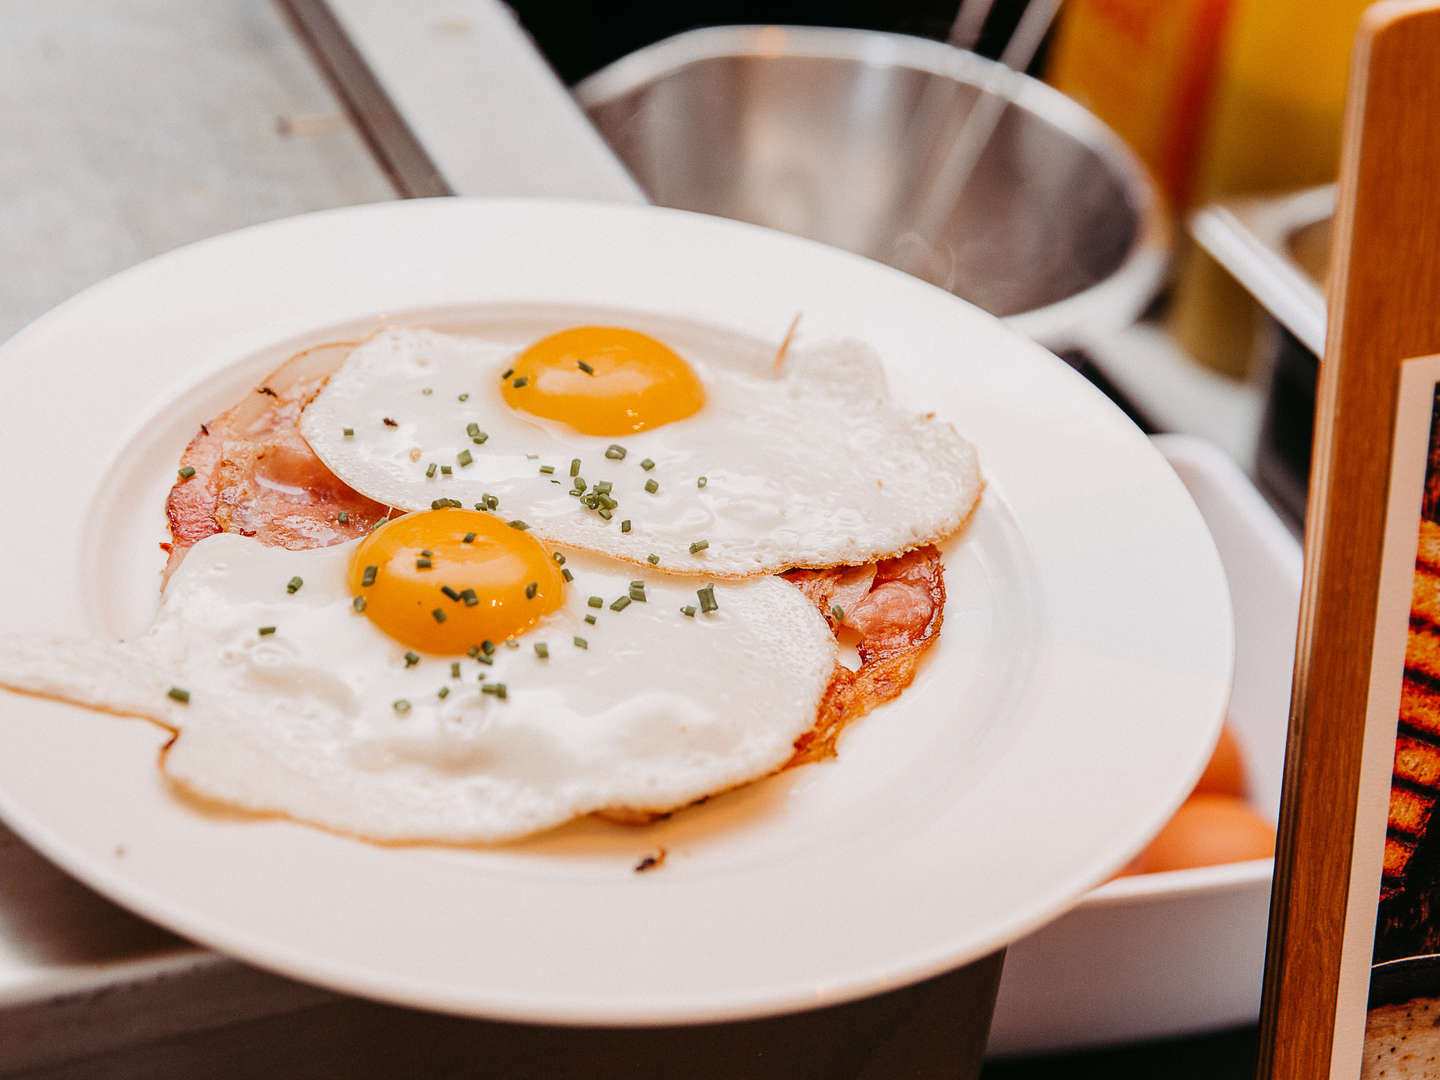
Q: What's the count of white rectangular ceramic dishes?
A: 1